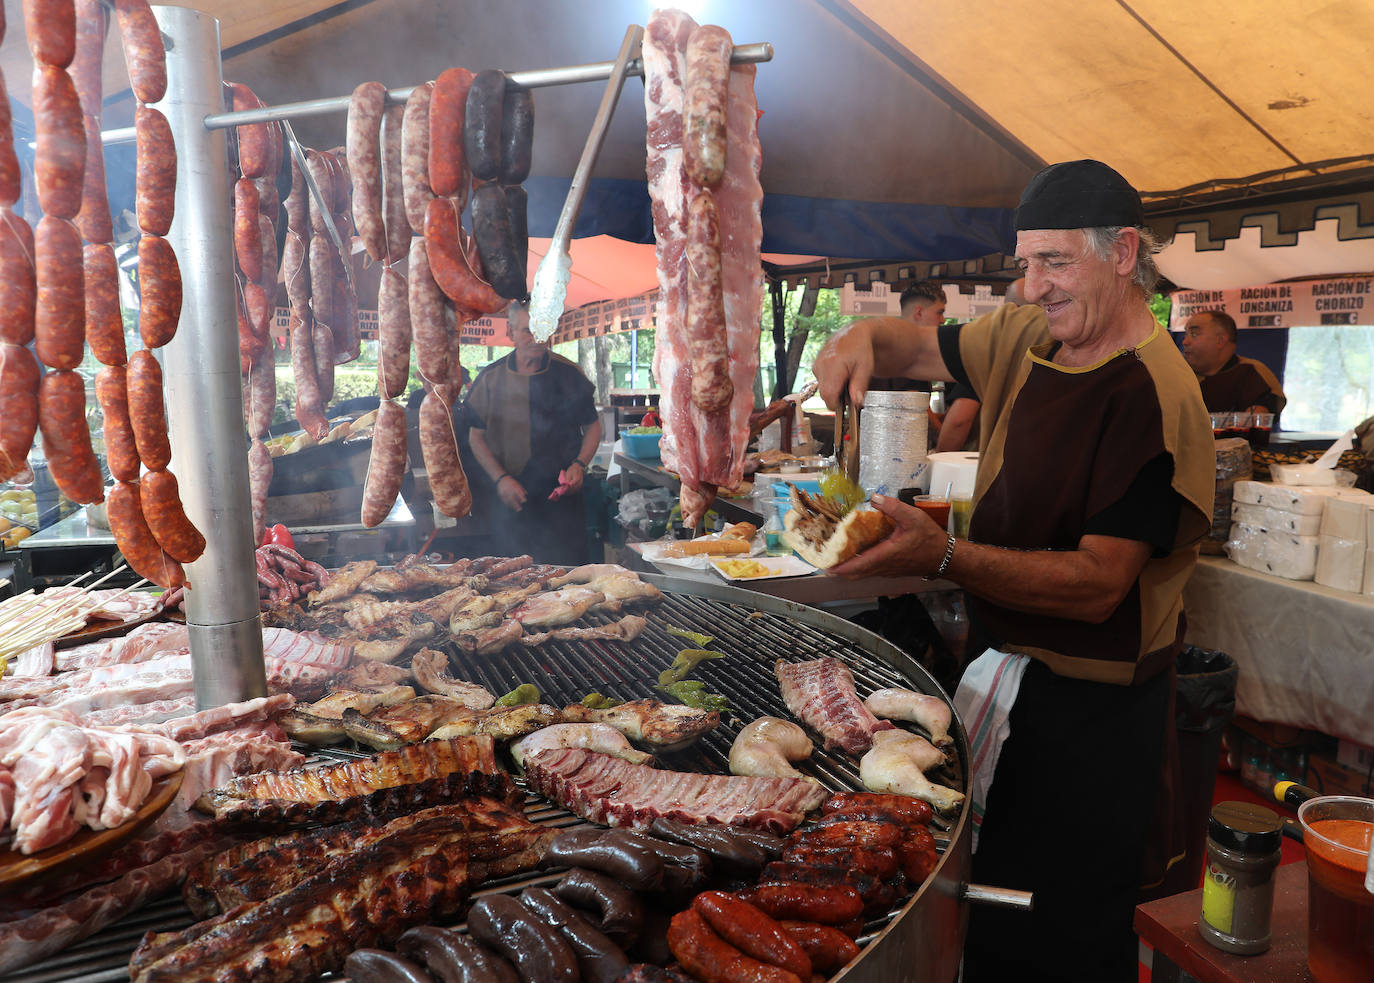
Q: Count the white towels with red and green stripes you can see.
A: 1